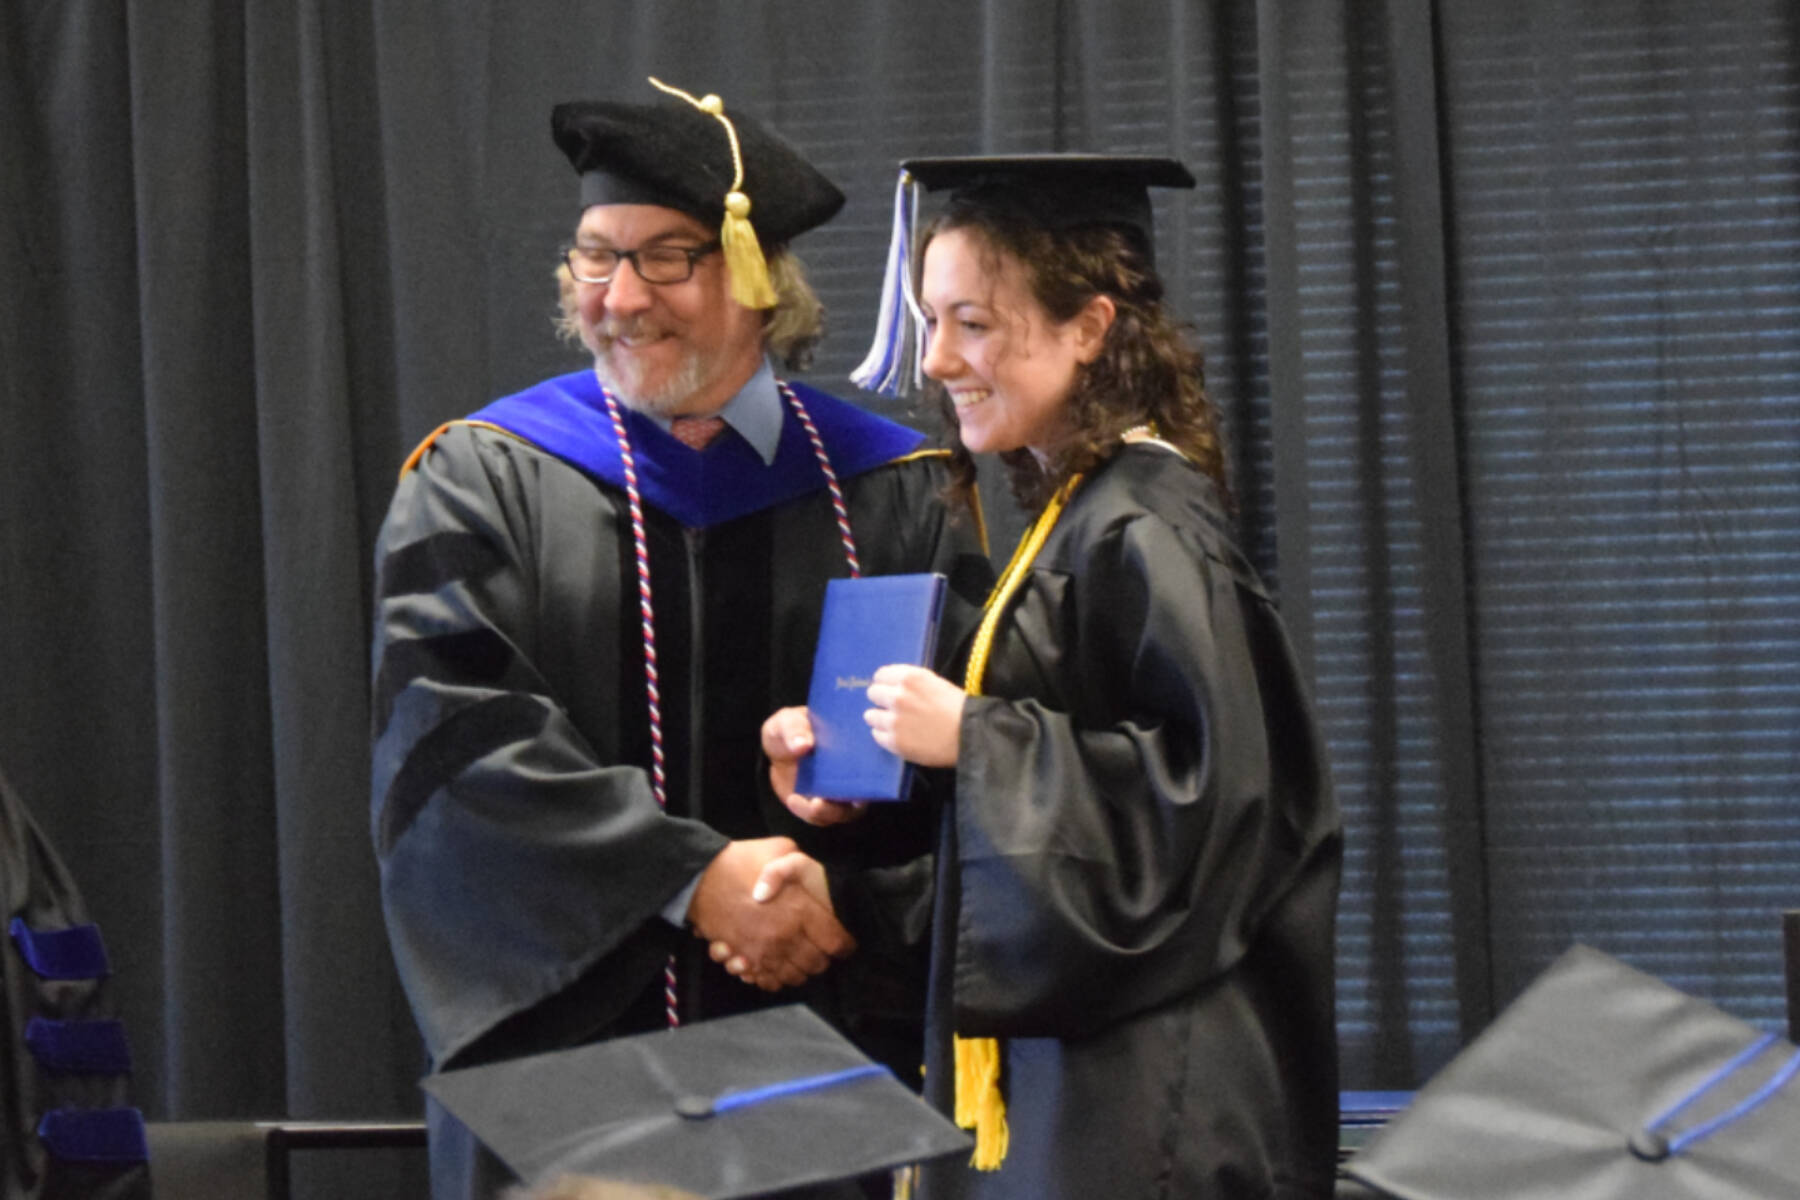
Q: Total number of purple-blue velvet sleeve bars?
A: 3